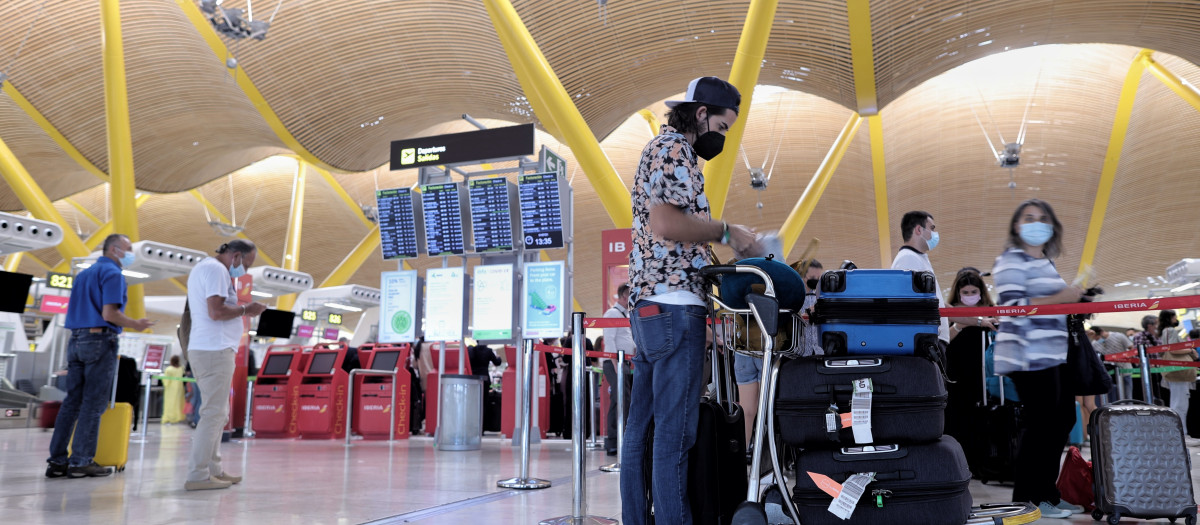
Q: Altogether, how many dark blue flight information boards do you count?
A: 4